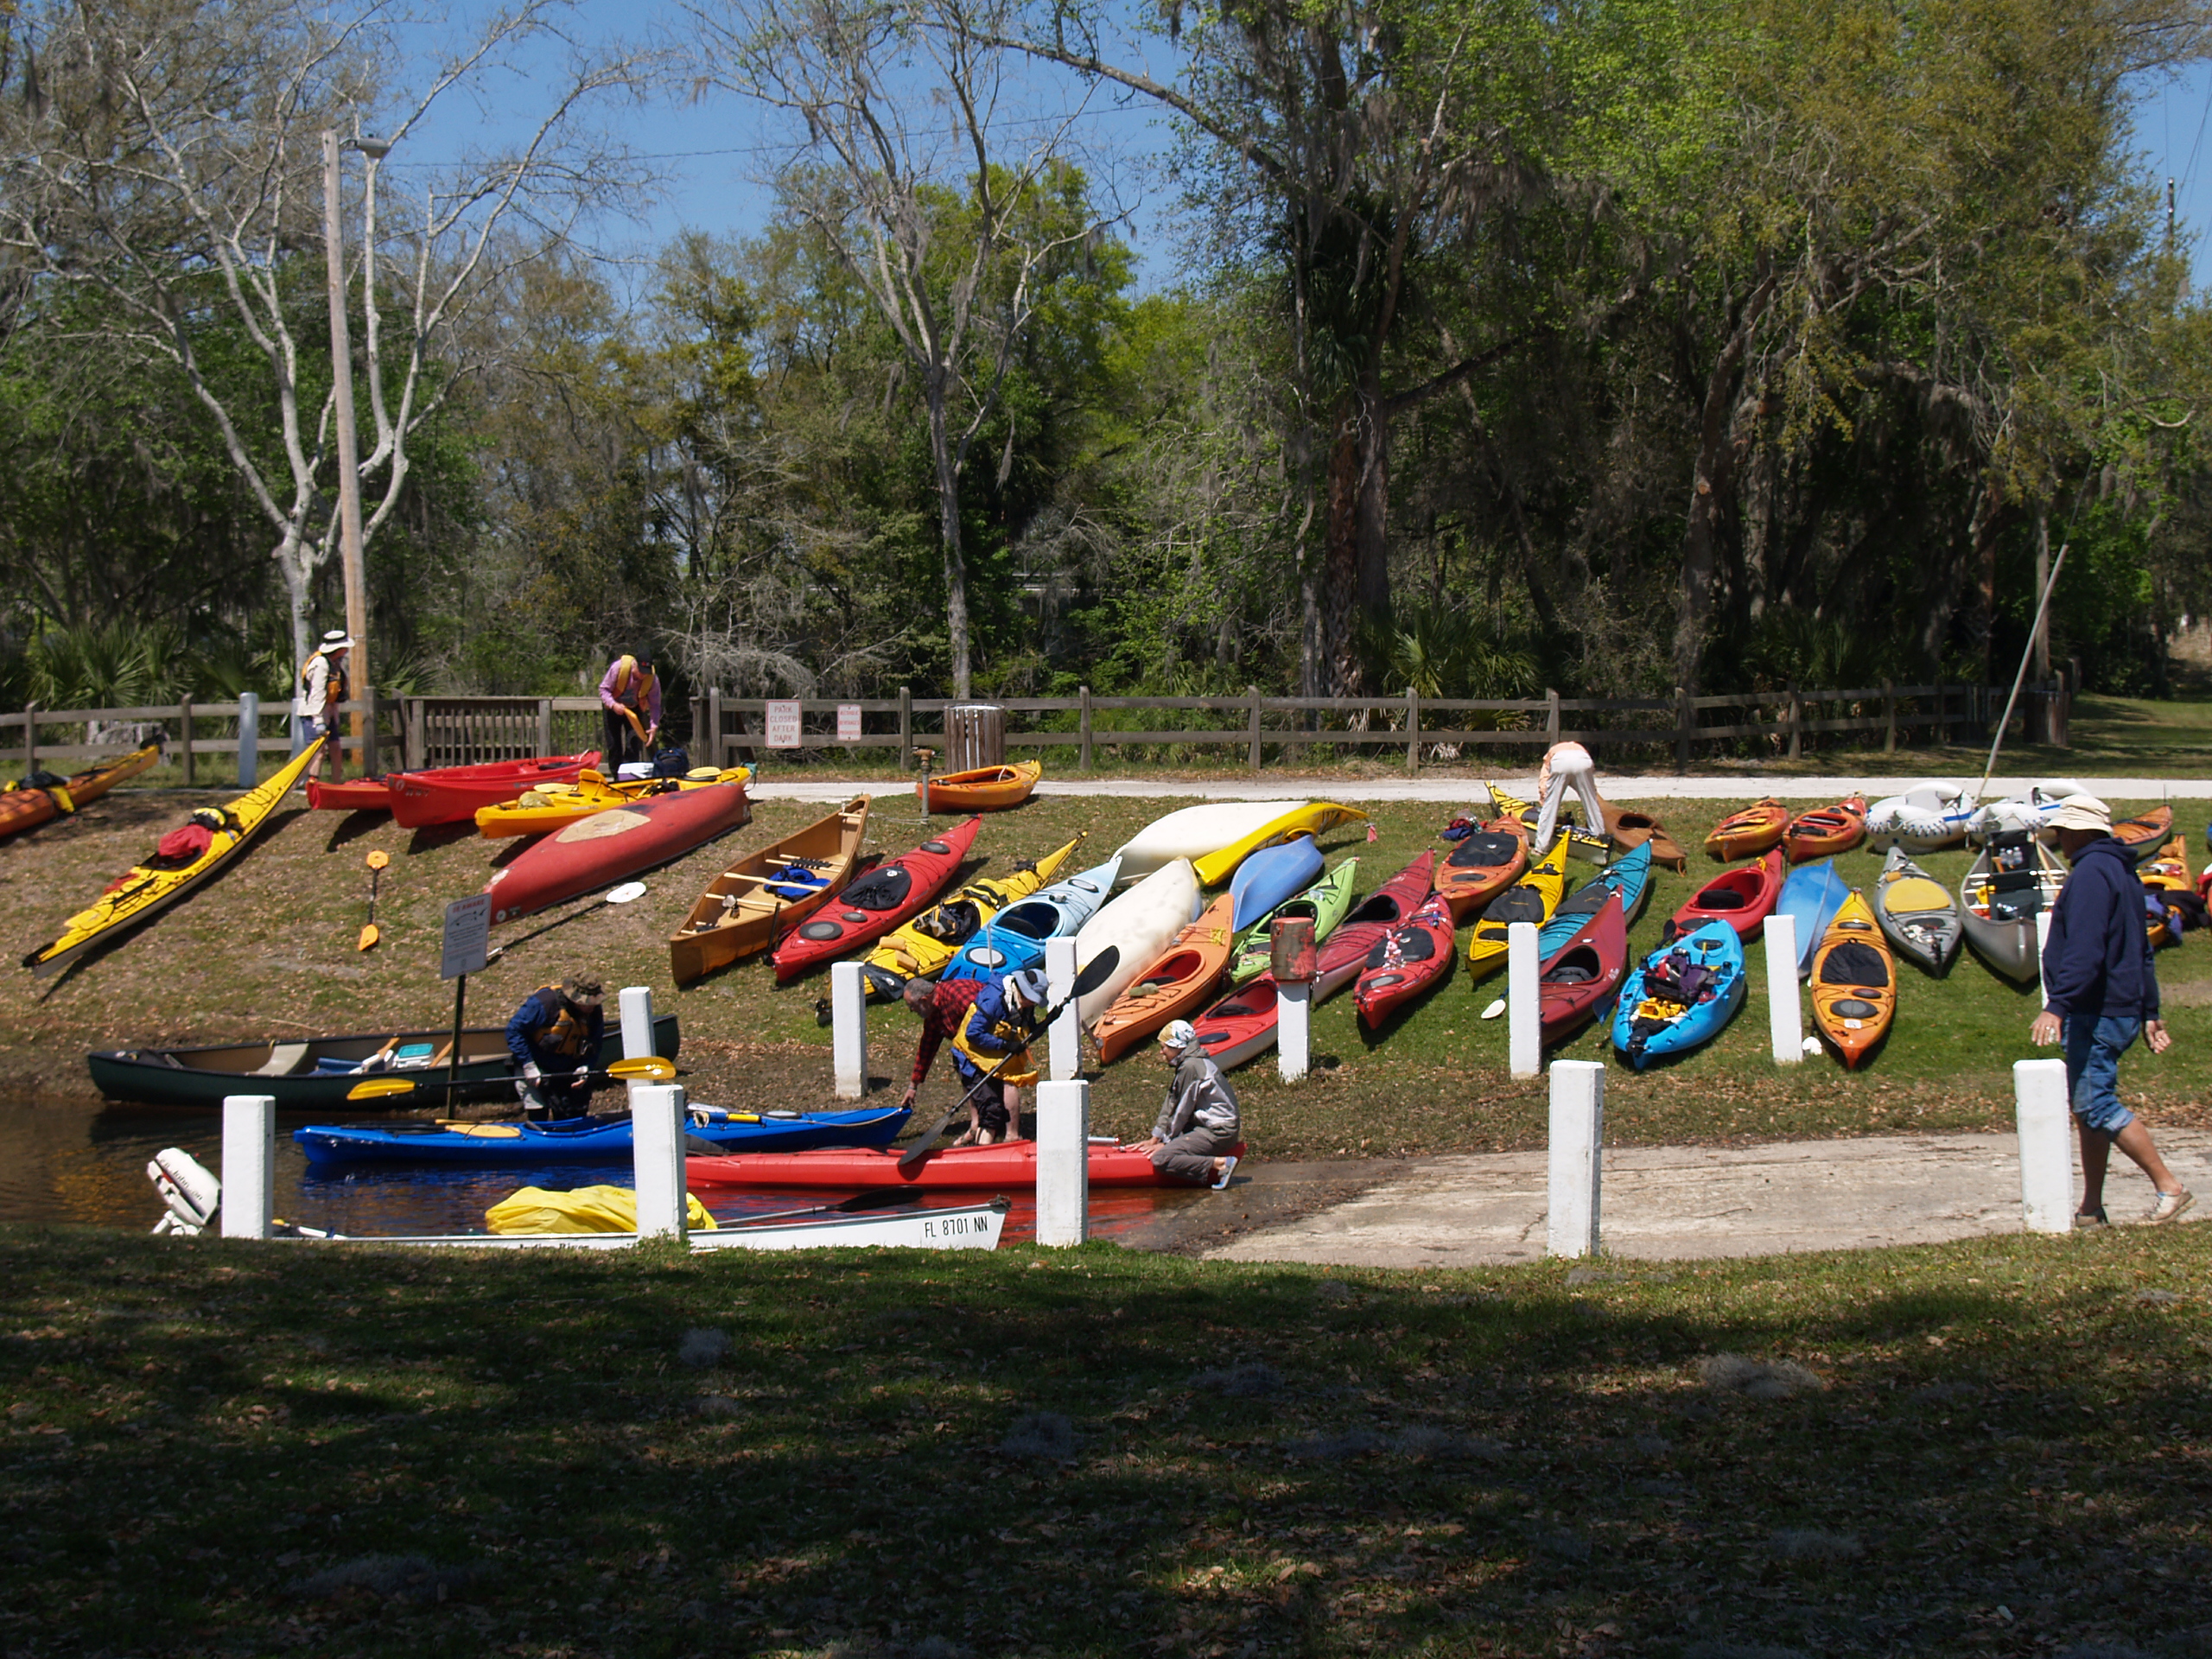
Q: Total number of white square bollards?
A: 12